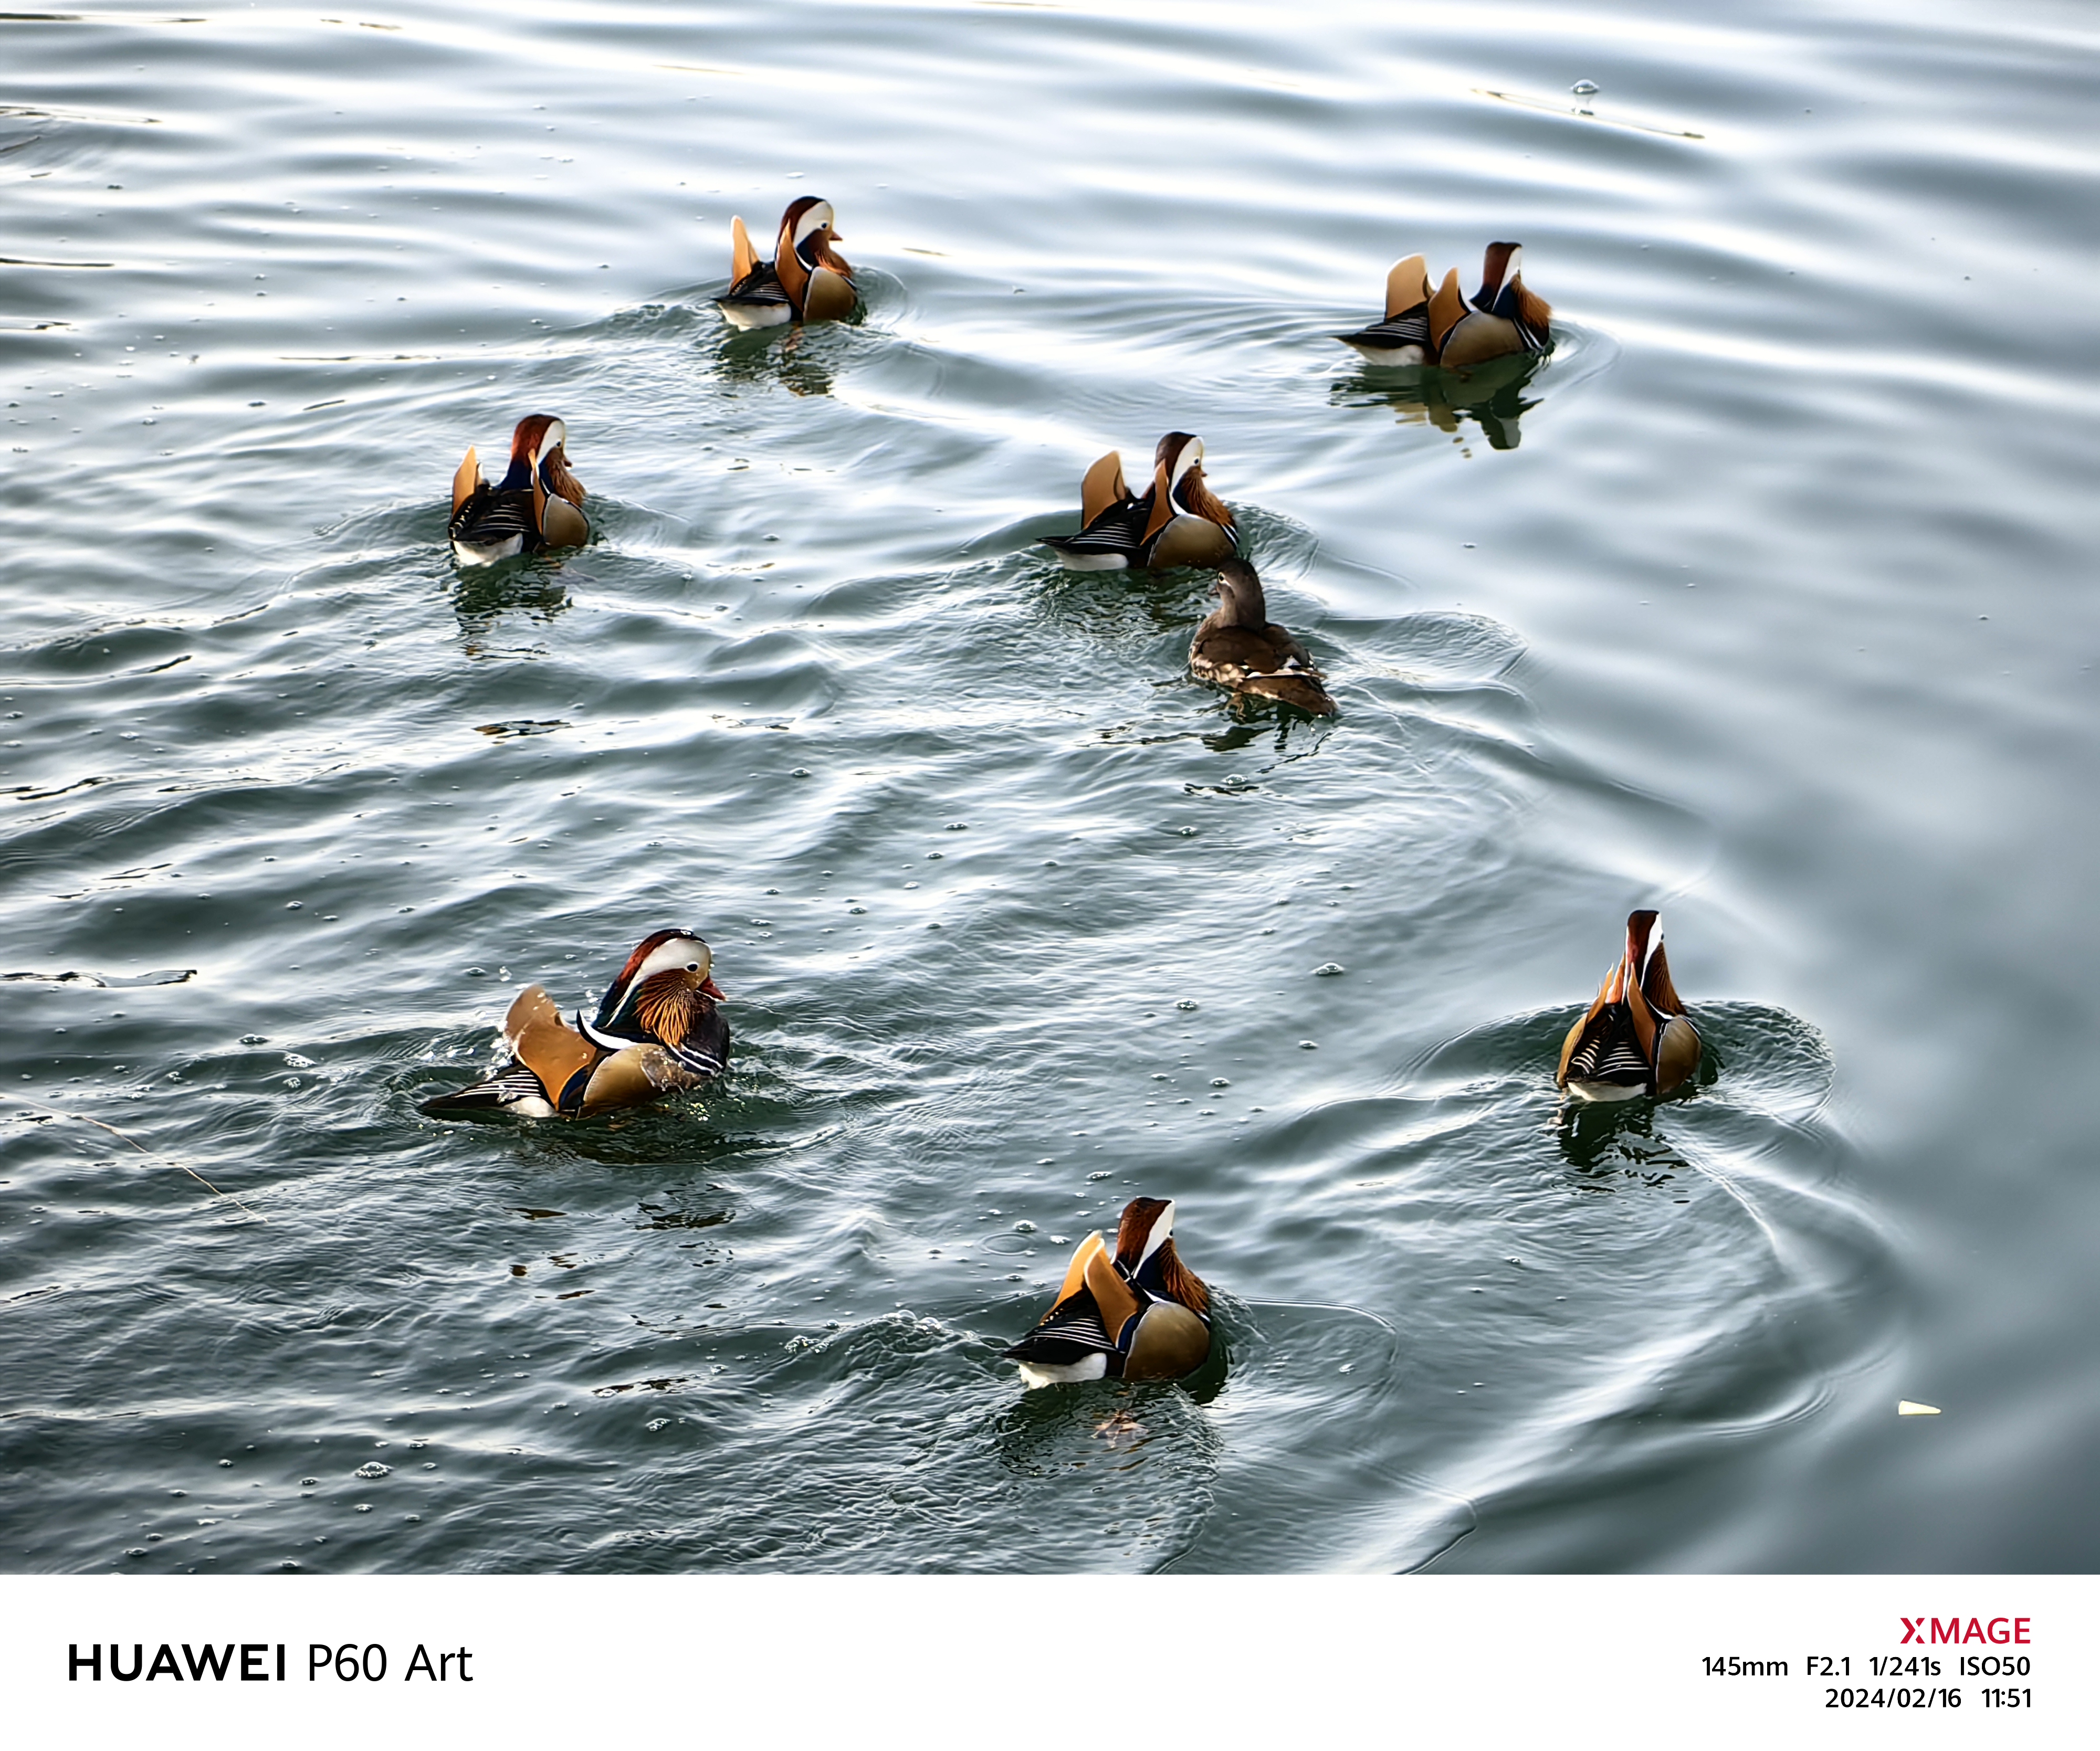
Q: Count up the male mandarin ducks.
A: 7